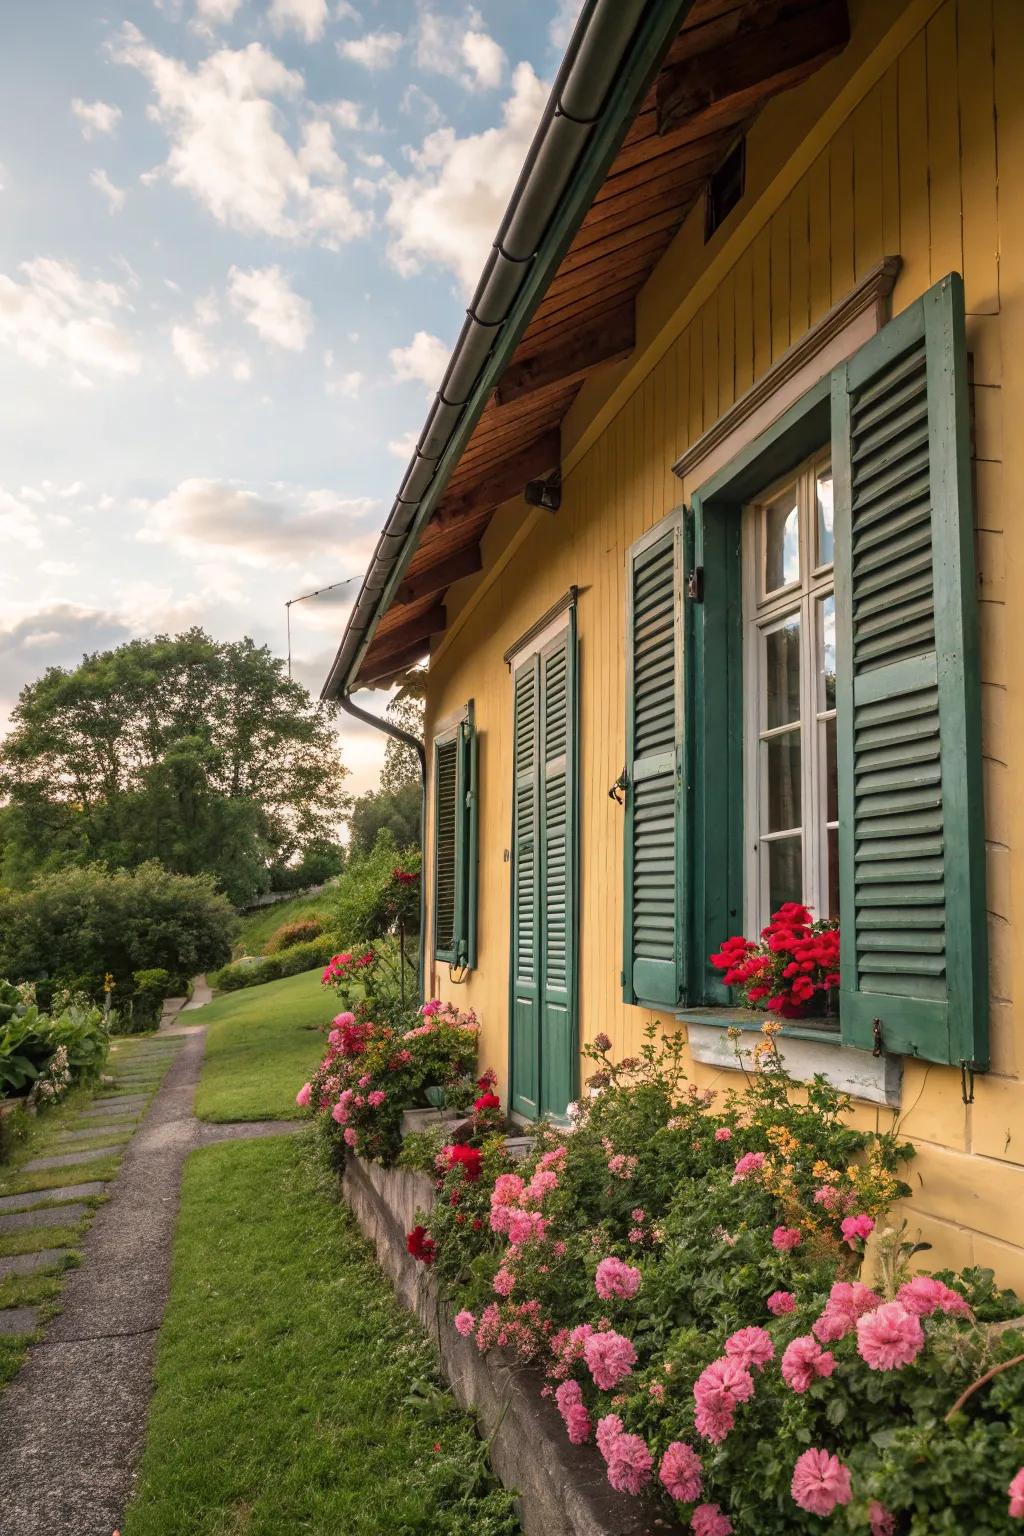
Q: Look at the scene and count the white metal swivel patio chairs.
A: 0